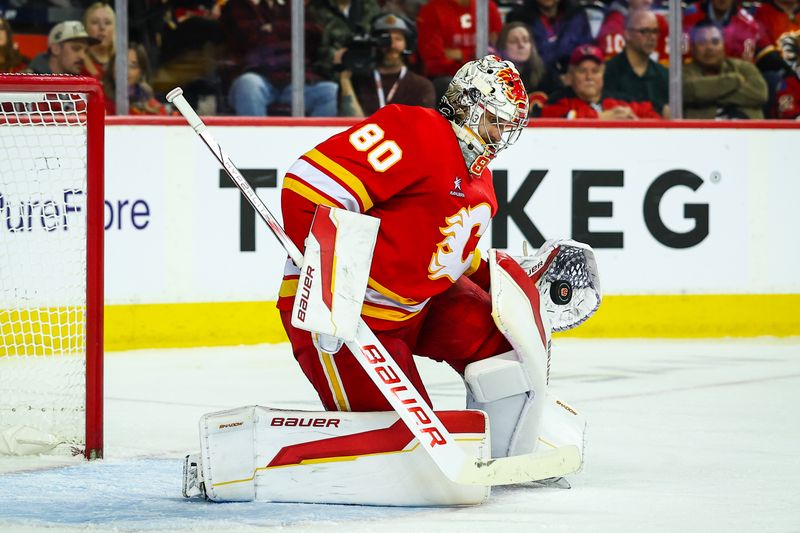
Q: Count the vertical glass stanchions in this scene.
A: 4